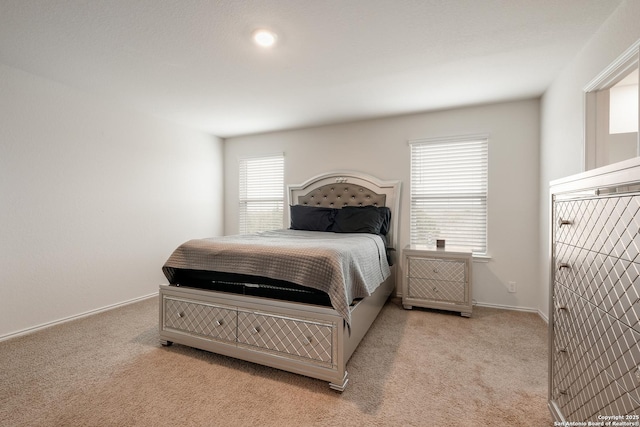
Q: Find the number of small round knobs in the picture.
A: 11